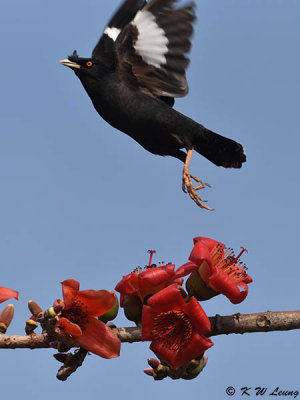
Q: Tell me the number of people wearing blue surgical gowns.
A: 0